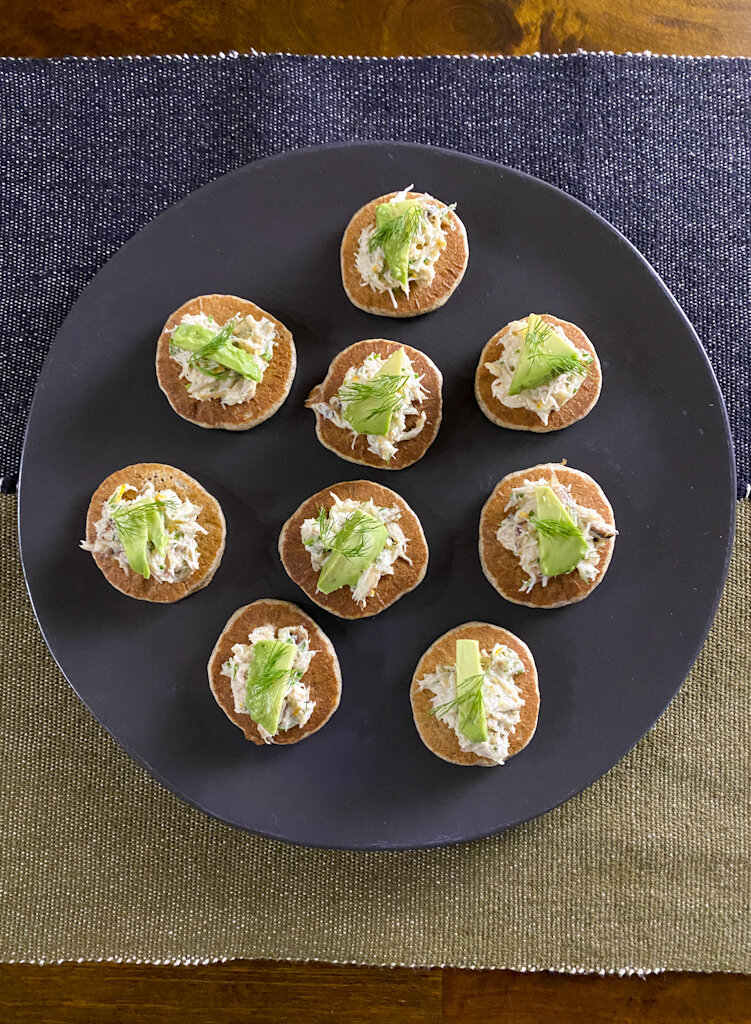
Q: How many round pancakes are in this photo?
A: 9